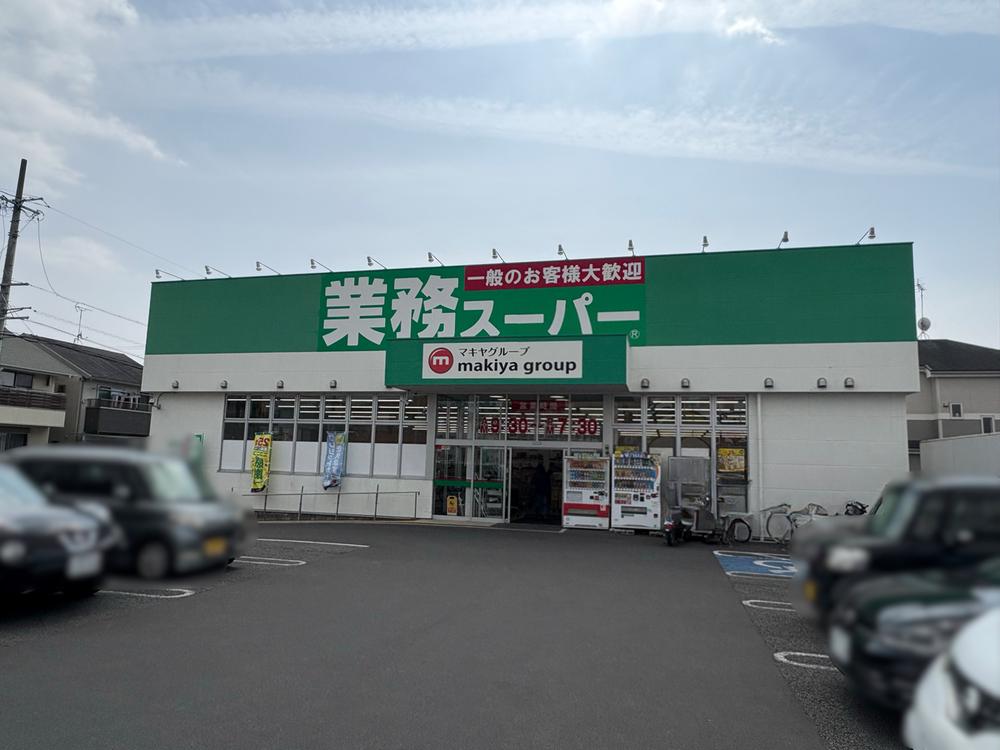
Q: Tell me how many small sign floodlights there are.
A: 12